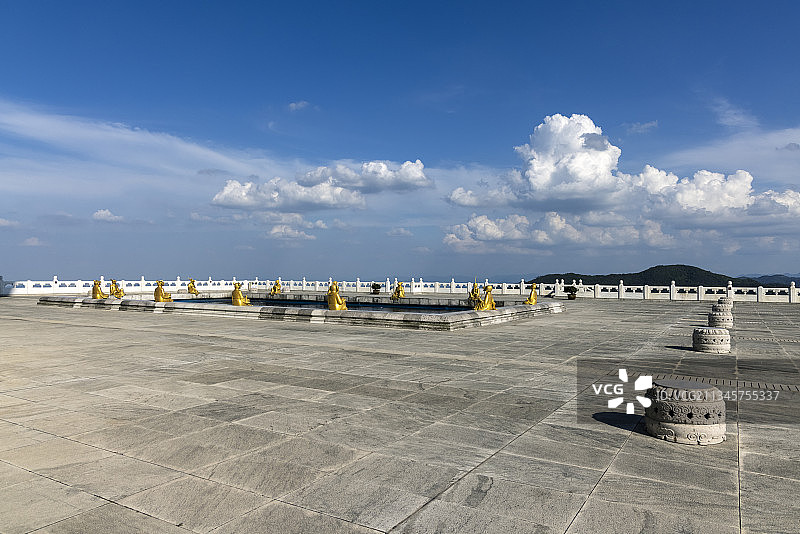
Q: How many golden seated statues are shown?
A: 12